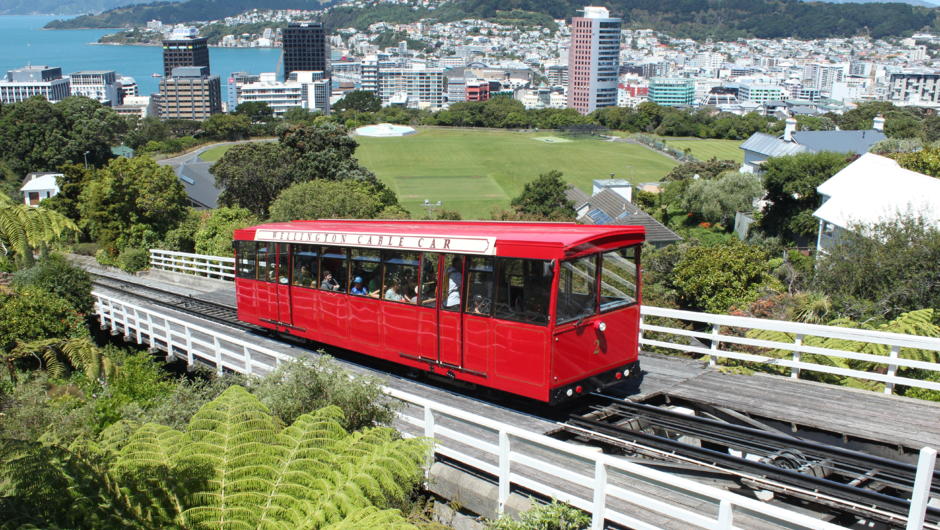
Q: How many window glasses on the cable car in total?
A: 14